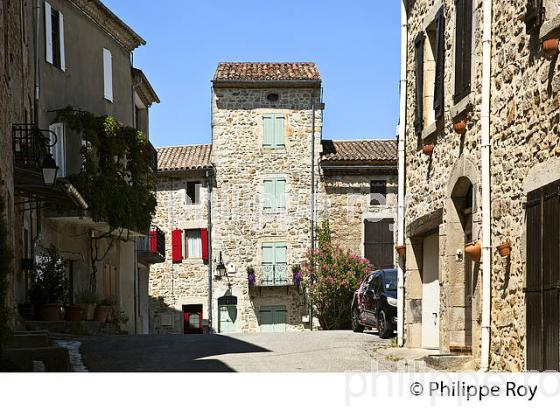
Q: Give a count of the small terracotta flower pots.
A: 6